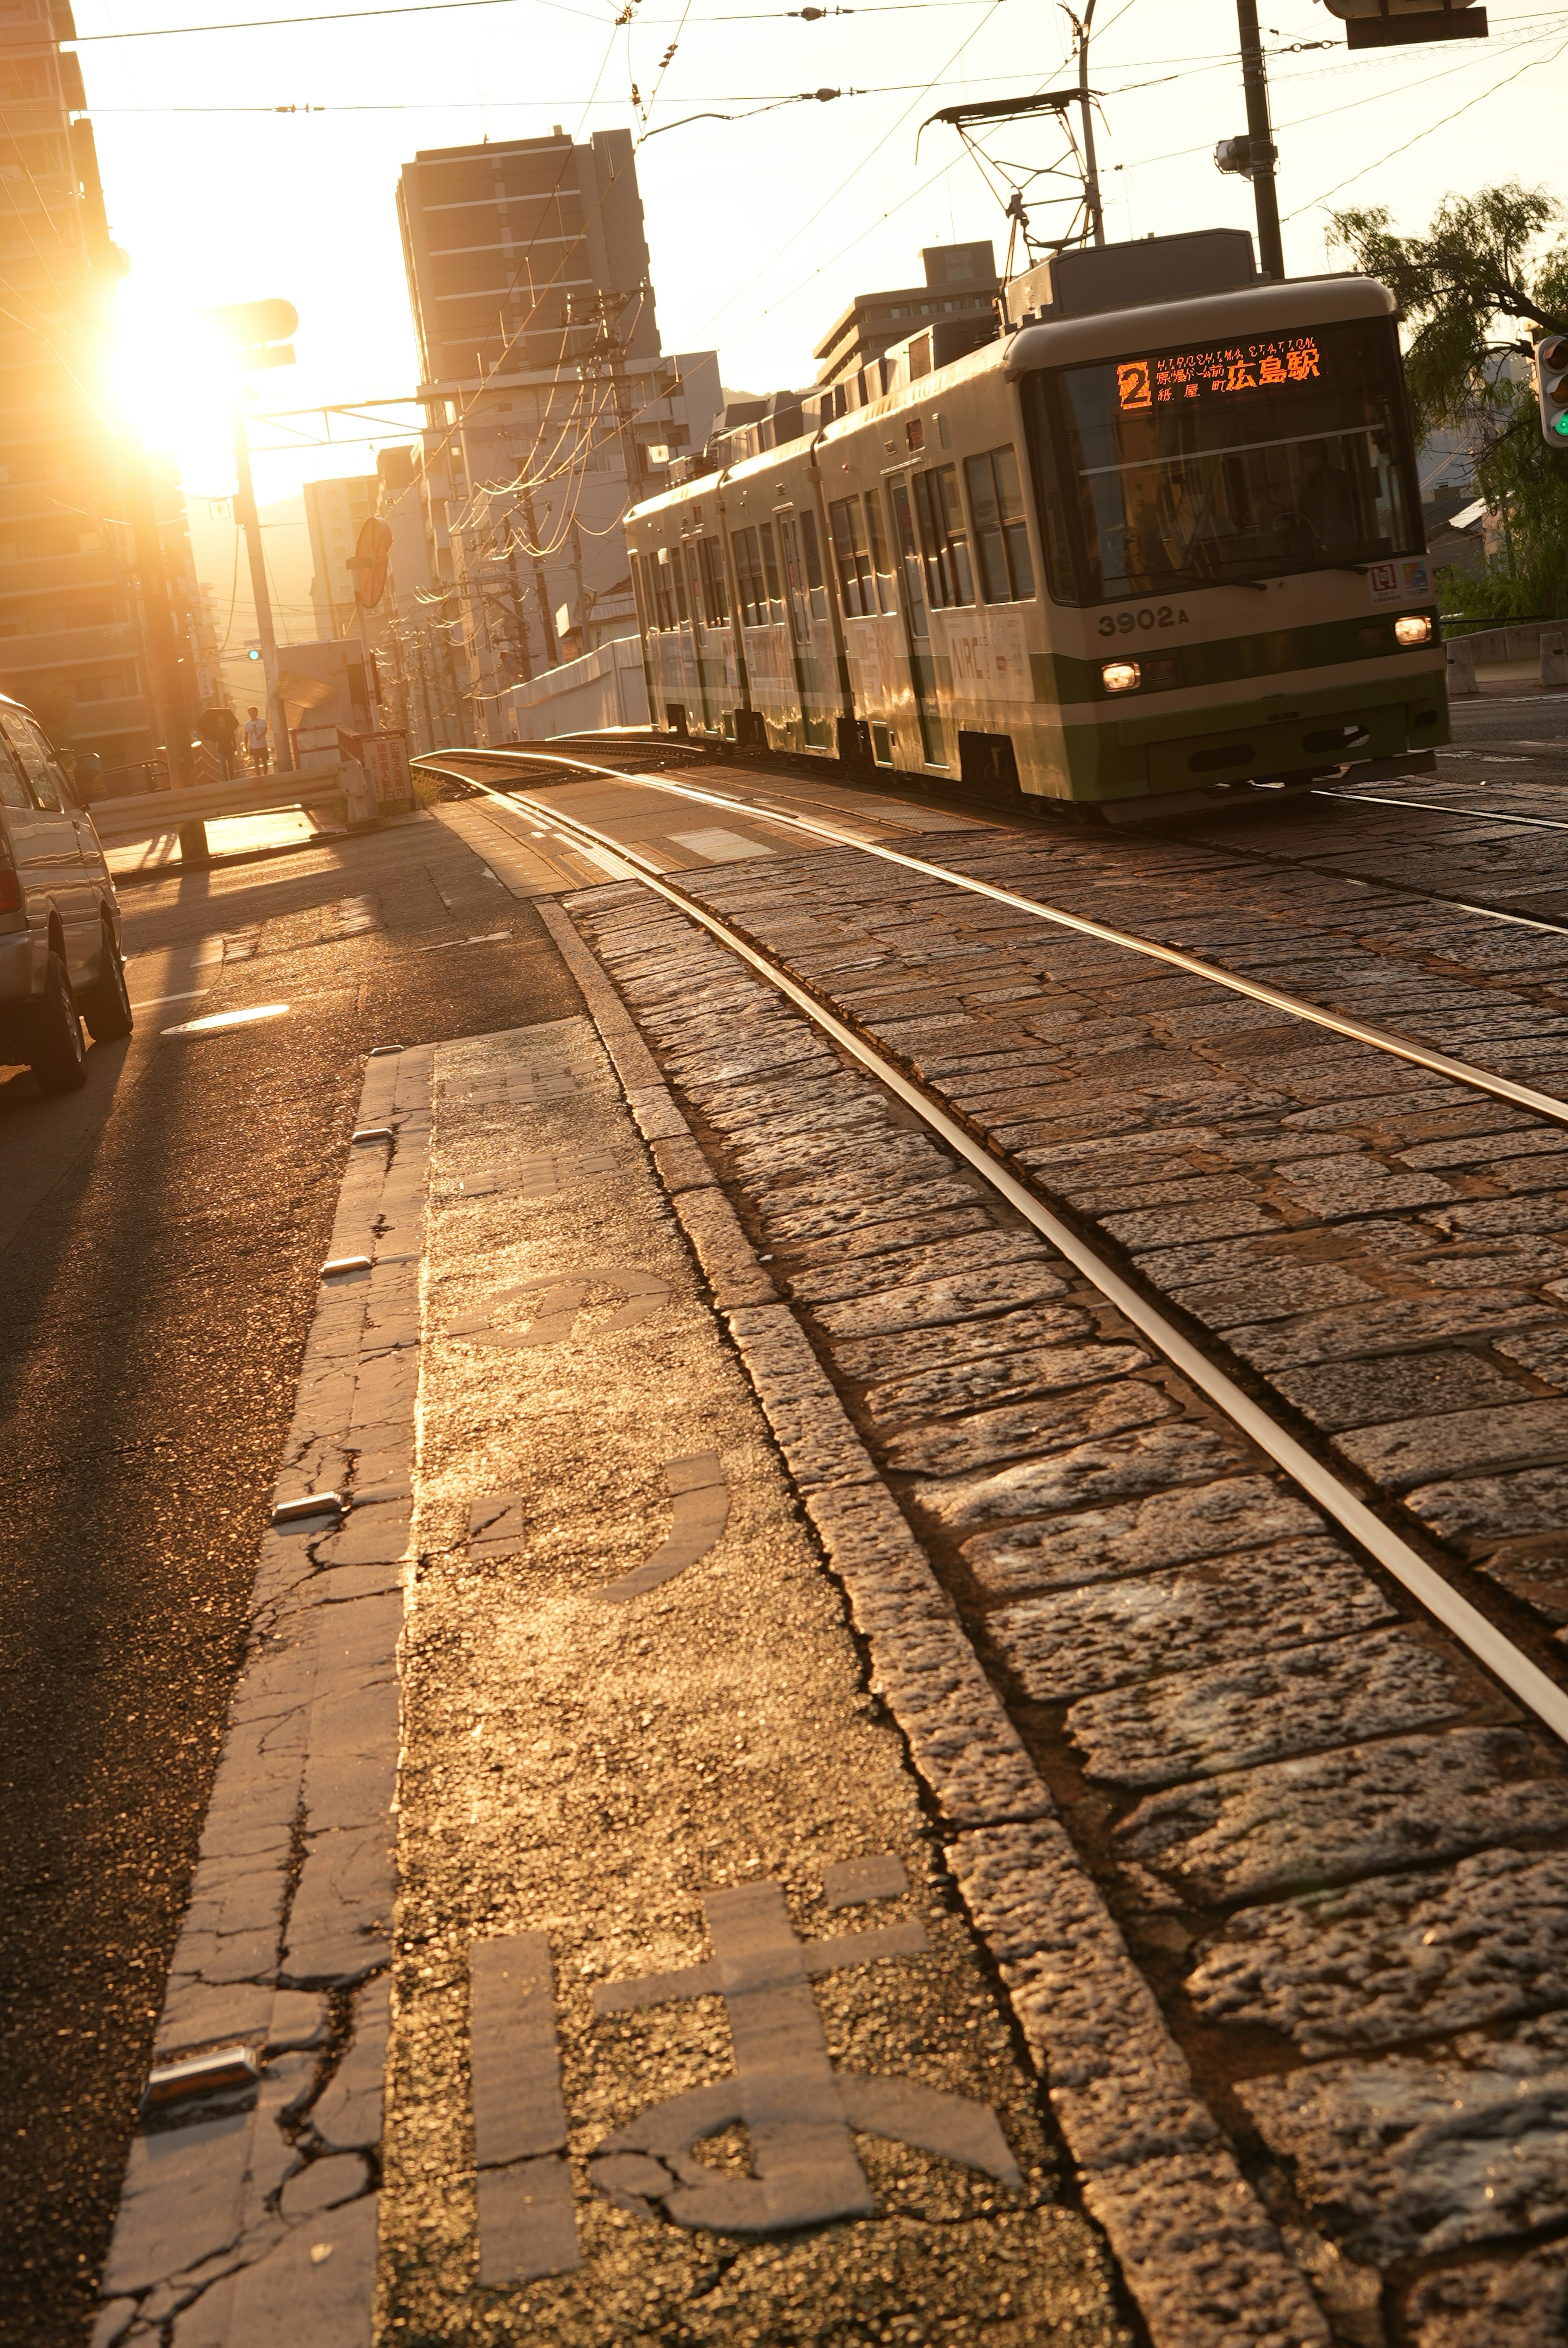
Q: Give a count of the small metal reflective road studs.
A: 5